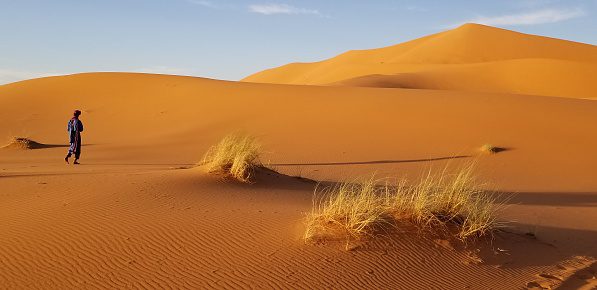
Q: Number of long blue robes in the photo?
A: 1